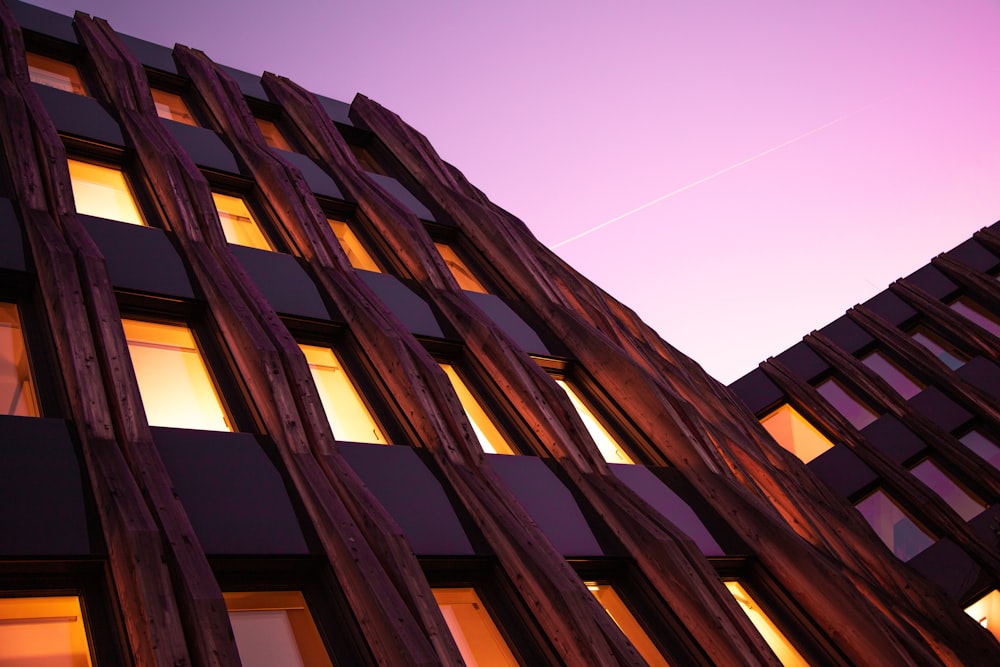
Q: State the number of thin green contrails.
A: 0